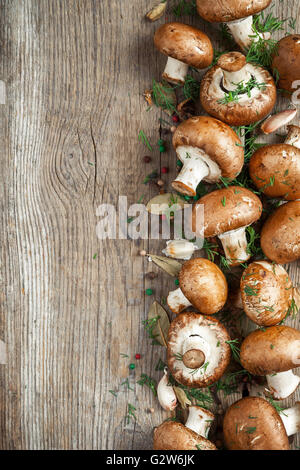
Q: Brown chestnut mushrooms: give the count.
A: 14